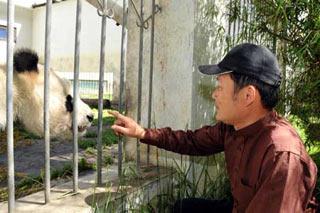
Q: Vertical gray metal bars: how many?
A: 7